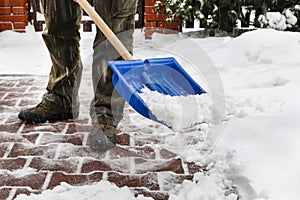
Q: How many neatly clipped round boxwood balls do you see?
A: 0